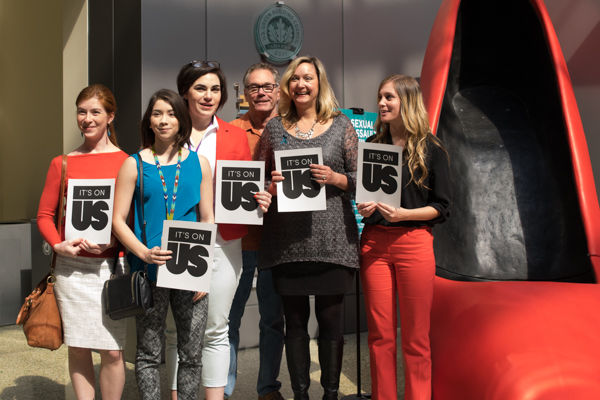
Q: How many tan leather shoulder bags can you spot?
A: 1